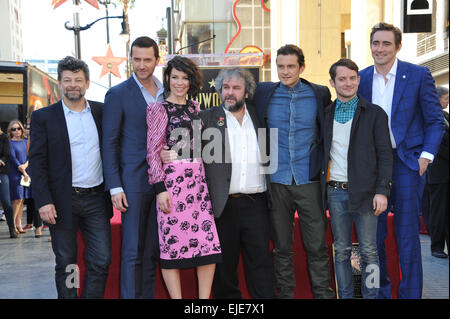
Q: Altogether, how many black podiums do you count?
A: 1